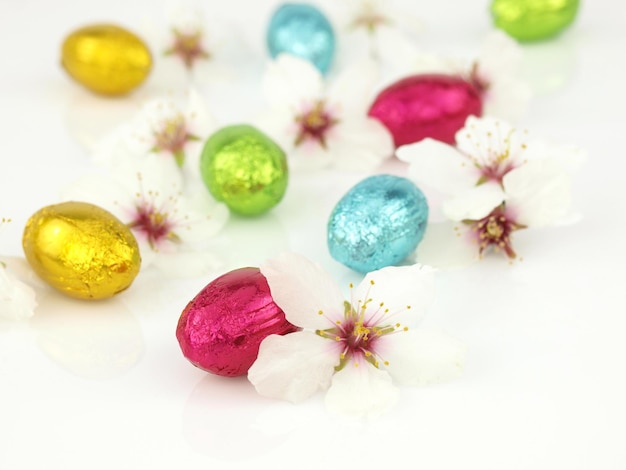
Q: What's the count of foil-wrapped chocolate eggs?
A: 8